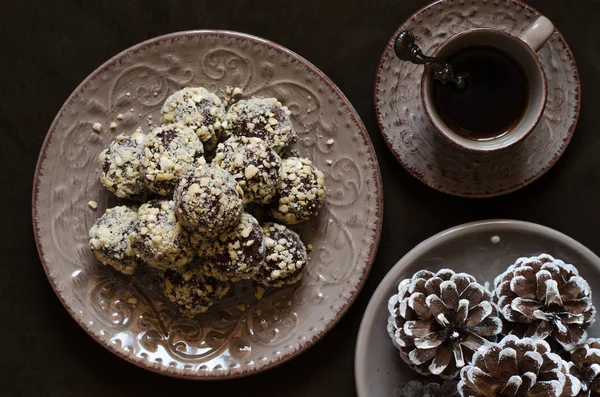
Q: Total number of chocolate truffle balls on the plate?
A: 12